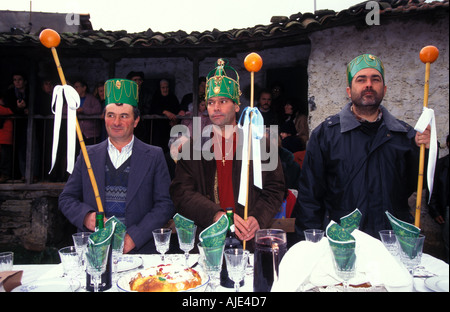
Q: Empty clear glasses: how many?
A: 7